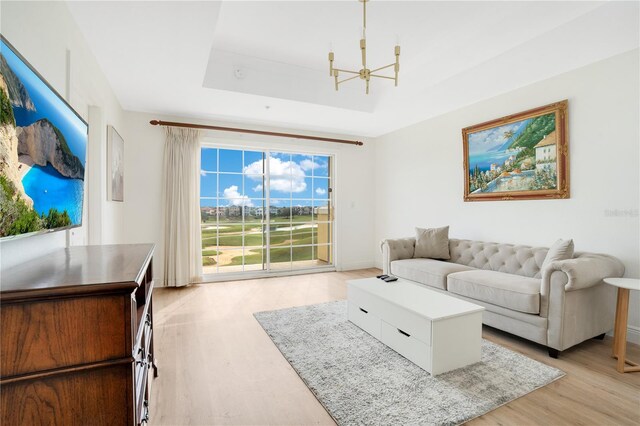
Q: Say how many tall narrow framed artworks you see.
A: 1